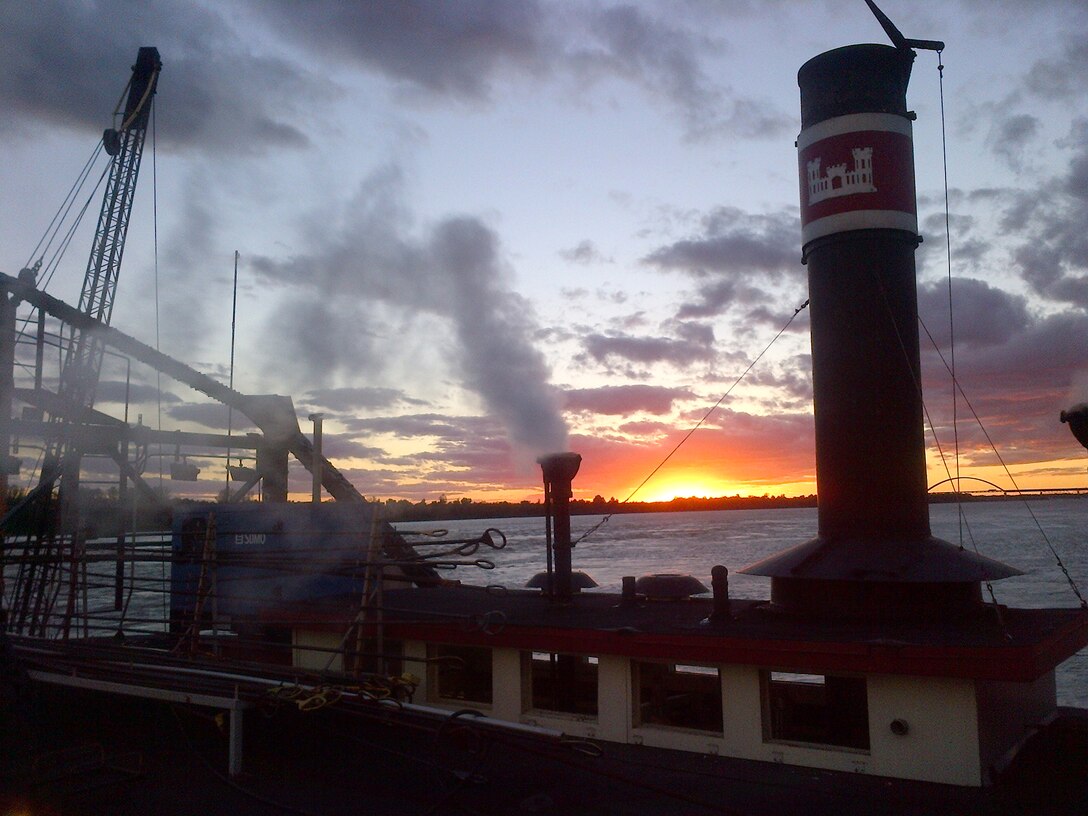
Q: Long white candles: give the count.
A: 0